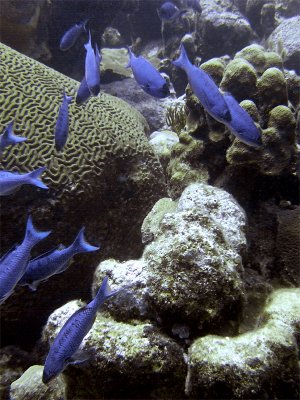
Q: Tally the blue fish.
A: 13